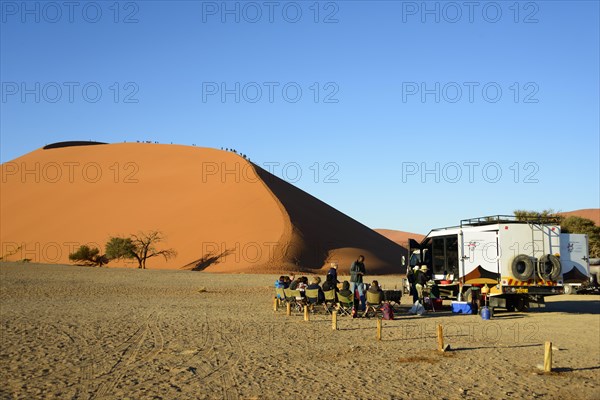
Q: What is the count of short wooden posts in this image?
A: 7